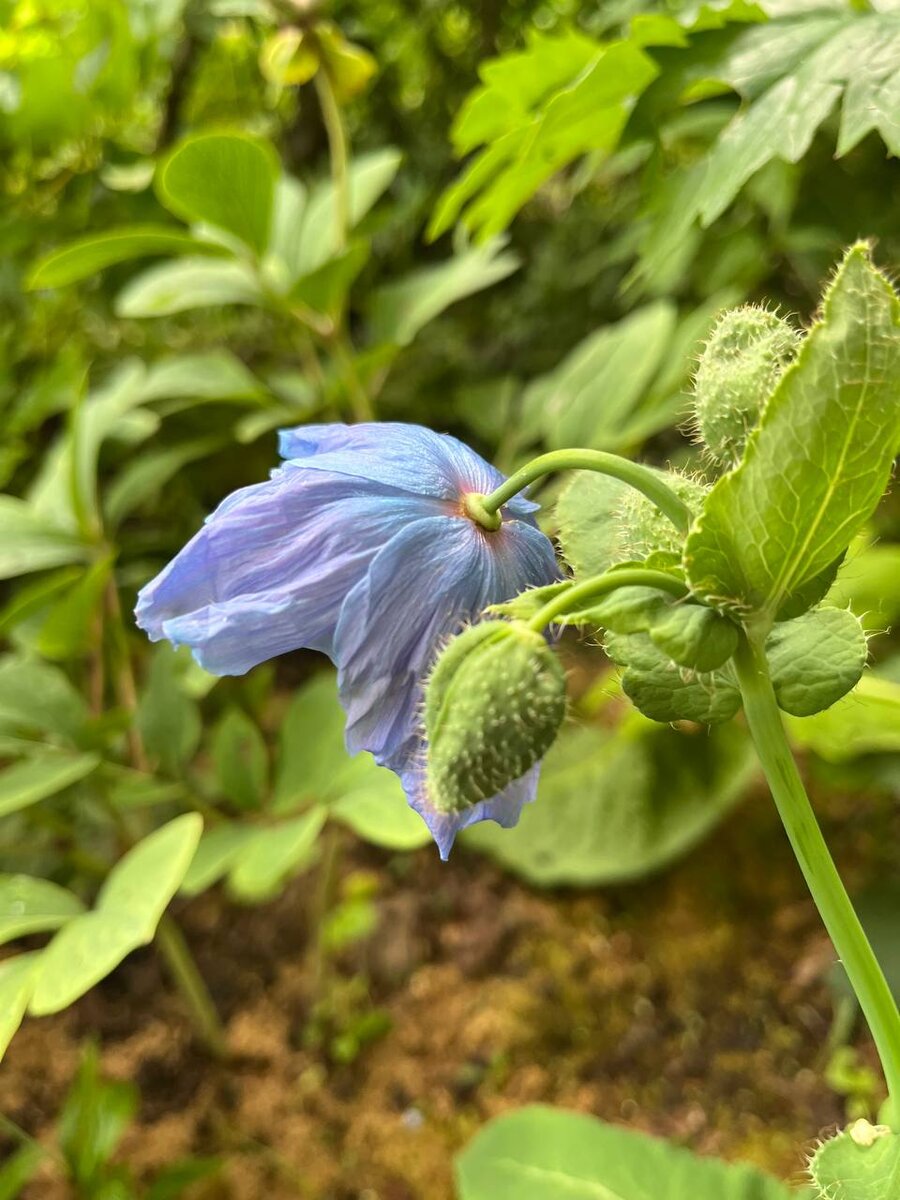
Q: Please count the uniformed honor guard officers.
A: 0